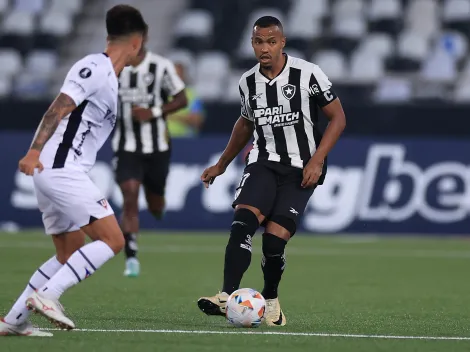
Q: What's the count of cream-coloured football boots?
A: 2